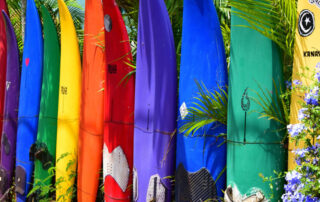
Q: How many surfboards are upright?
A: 11